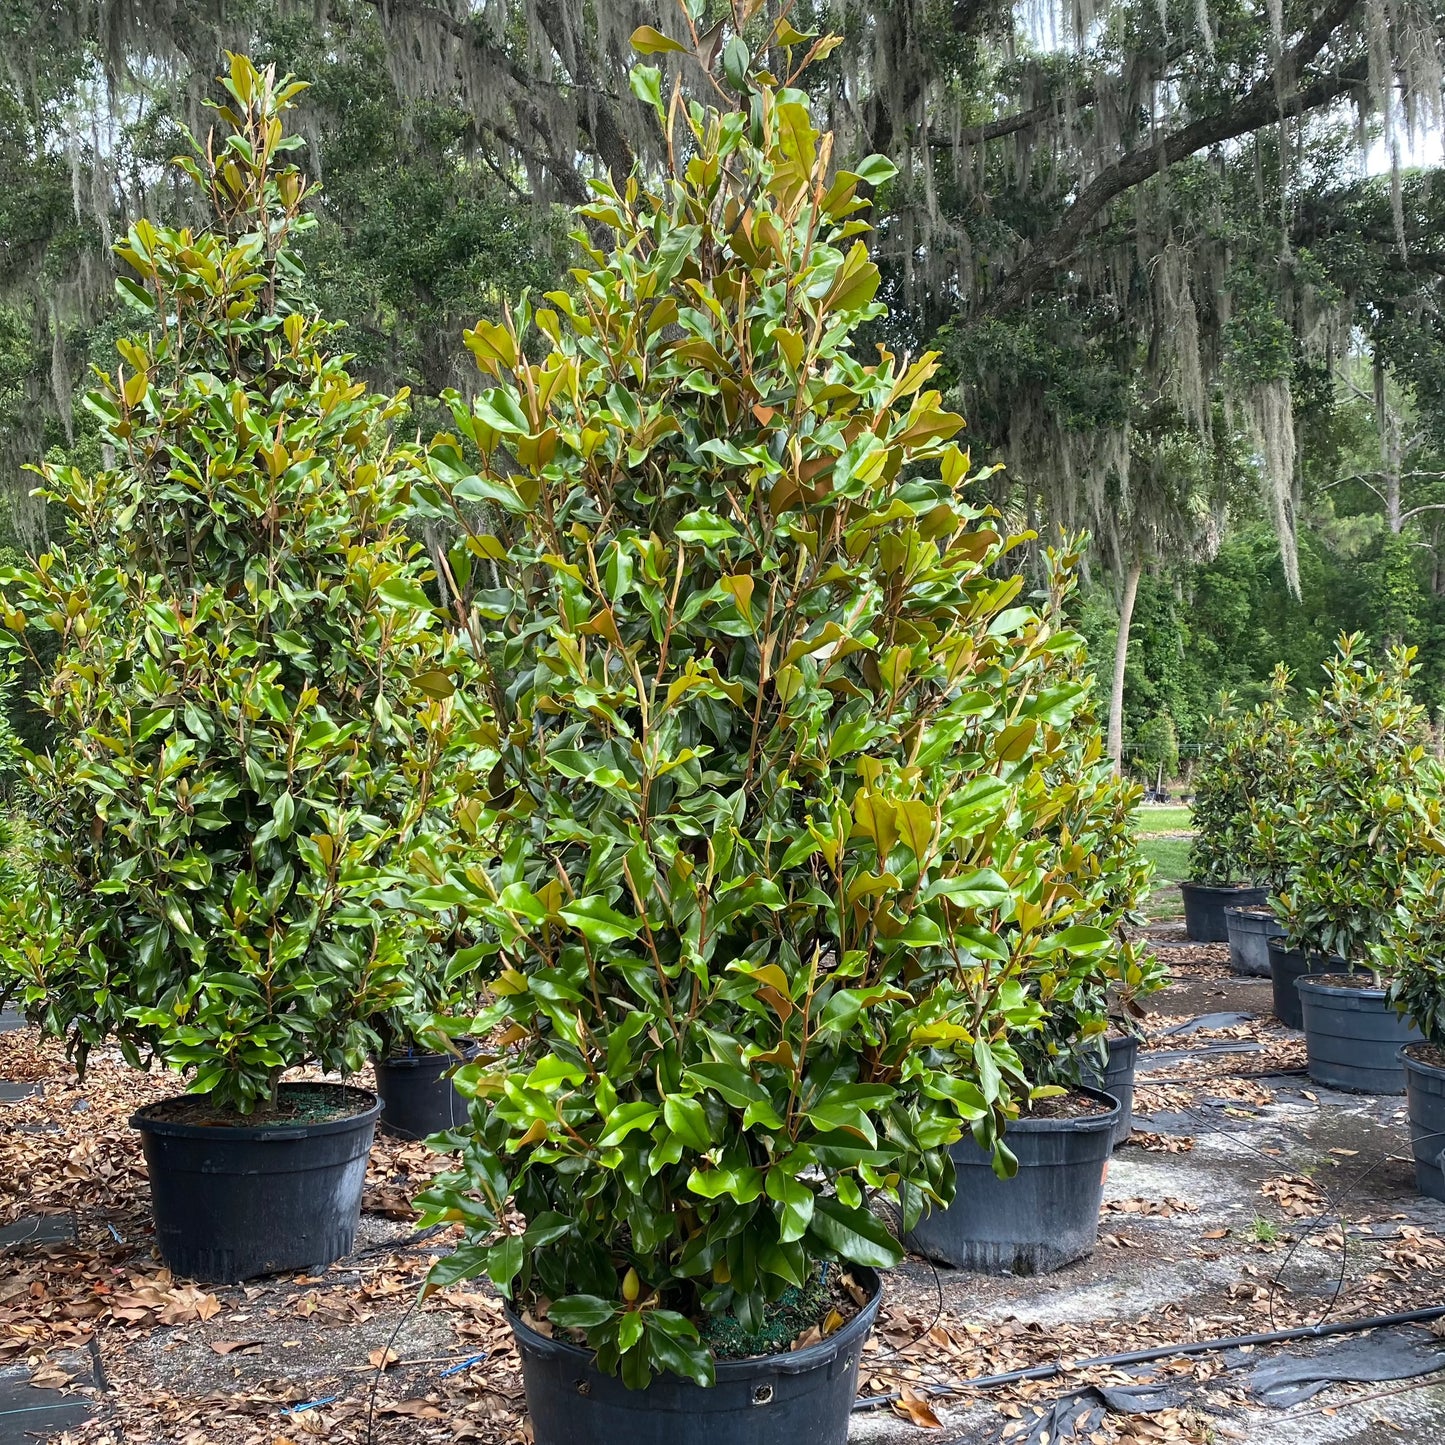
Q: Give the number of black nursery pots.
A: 10